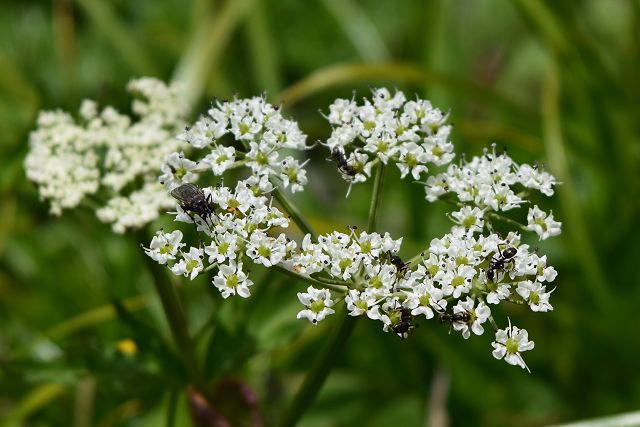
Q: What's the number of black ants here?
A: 5